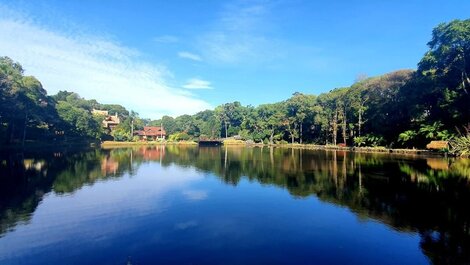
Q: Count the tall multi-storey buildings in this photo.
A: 0